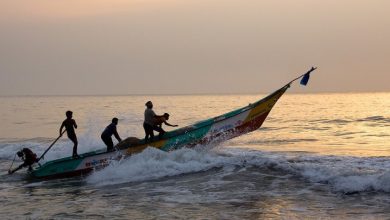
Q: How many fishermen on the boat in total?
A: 4